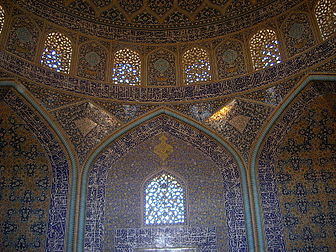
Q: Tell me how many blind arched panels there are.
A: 5